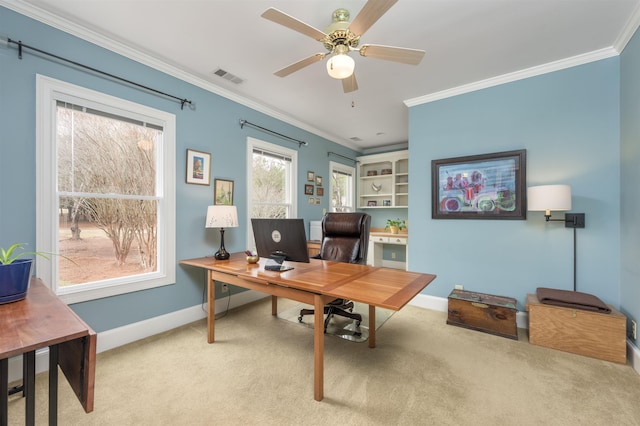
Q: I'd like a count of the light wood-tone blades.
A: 5